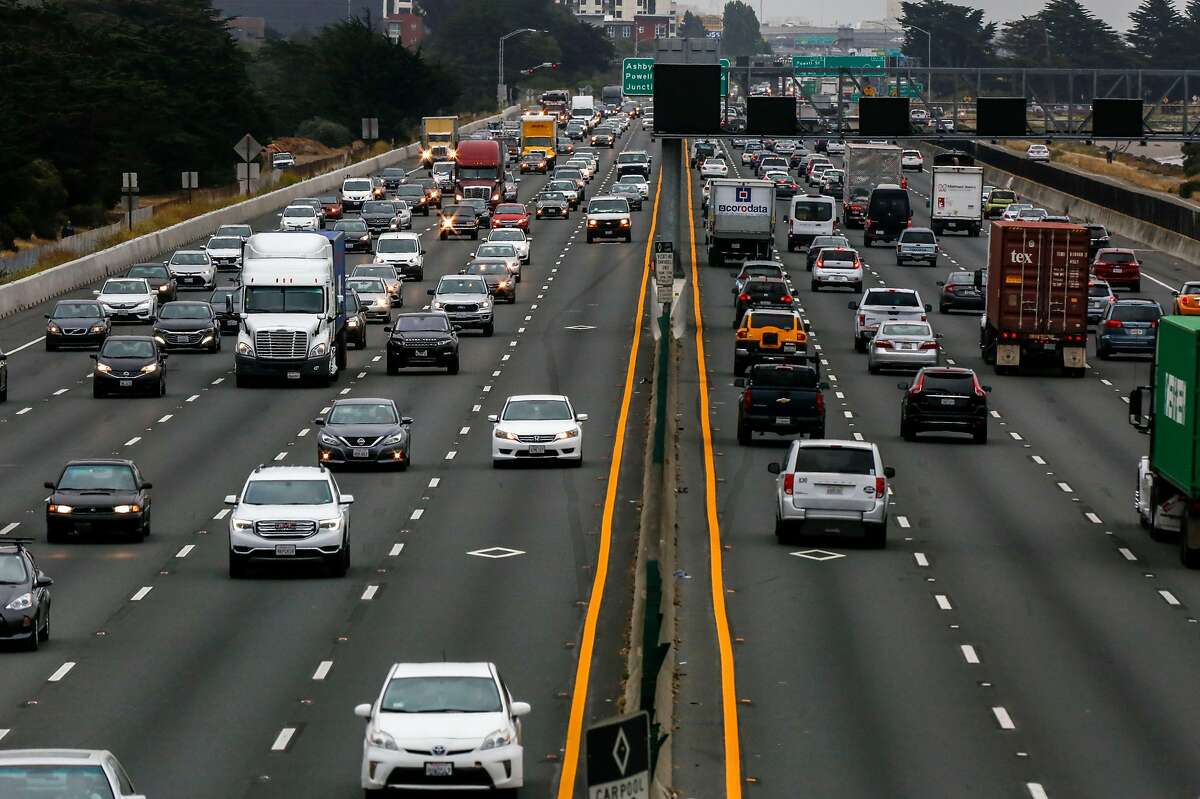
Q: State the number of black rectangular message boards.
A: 5